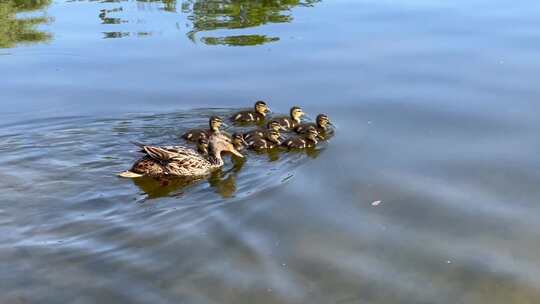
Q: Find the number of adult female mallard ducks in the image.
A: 1